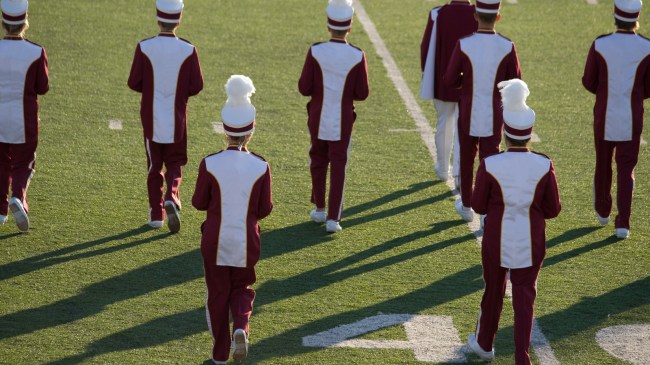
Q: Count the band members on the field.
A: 8